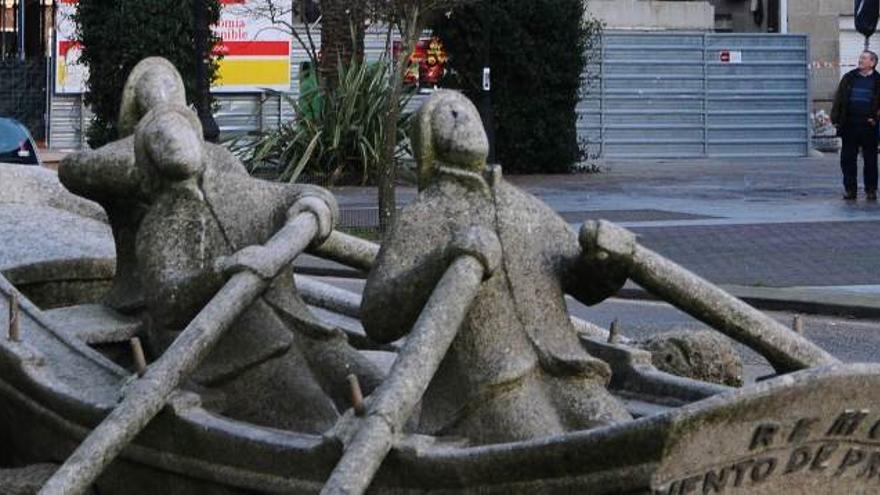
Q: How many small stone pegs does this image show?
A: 5